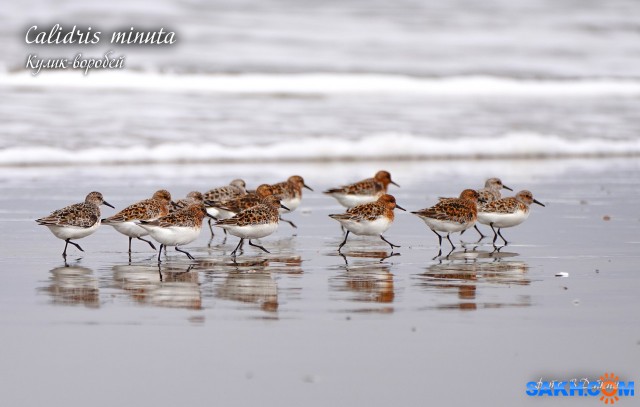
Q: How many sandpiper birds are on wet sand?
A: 13